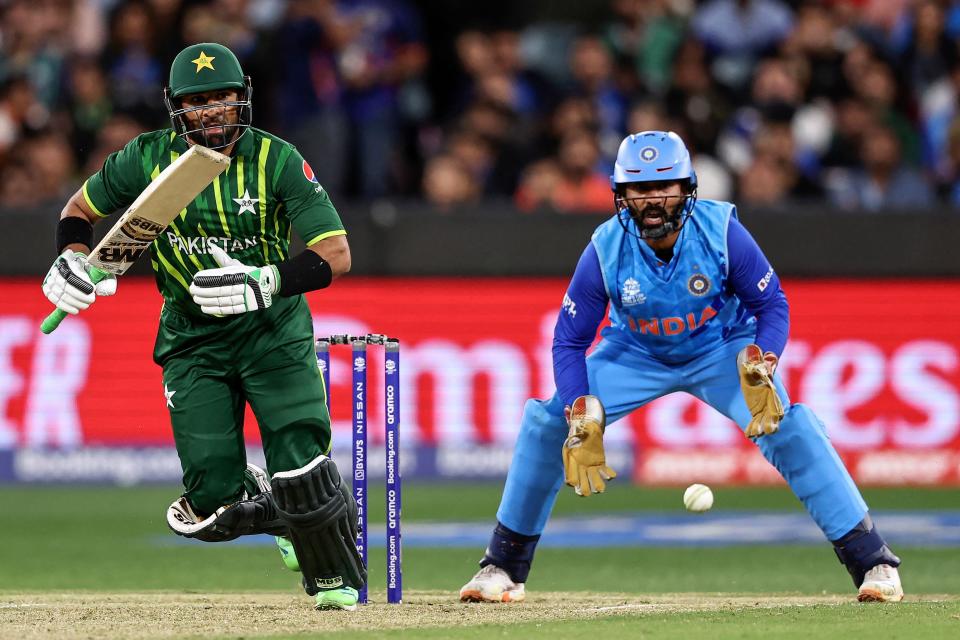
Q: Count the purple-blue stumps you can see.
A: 3